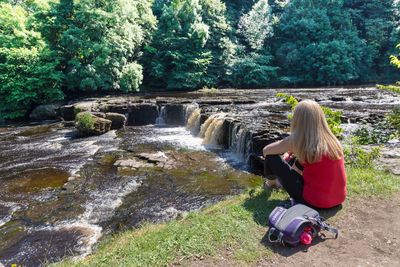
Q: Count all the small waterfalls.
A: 4